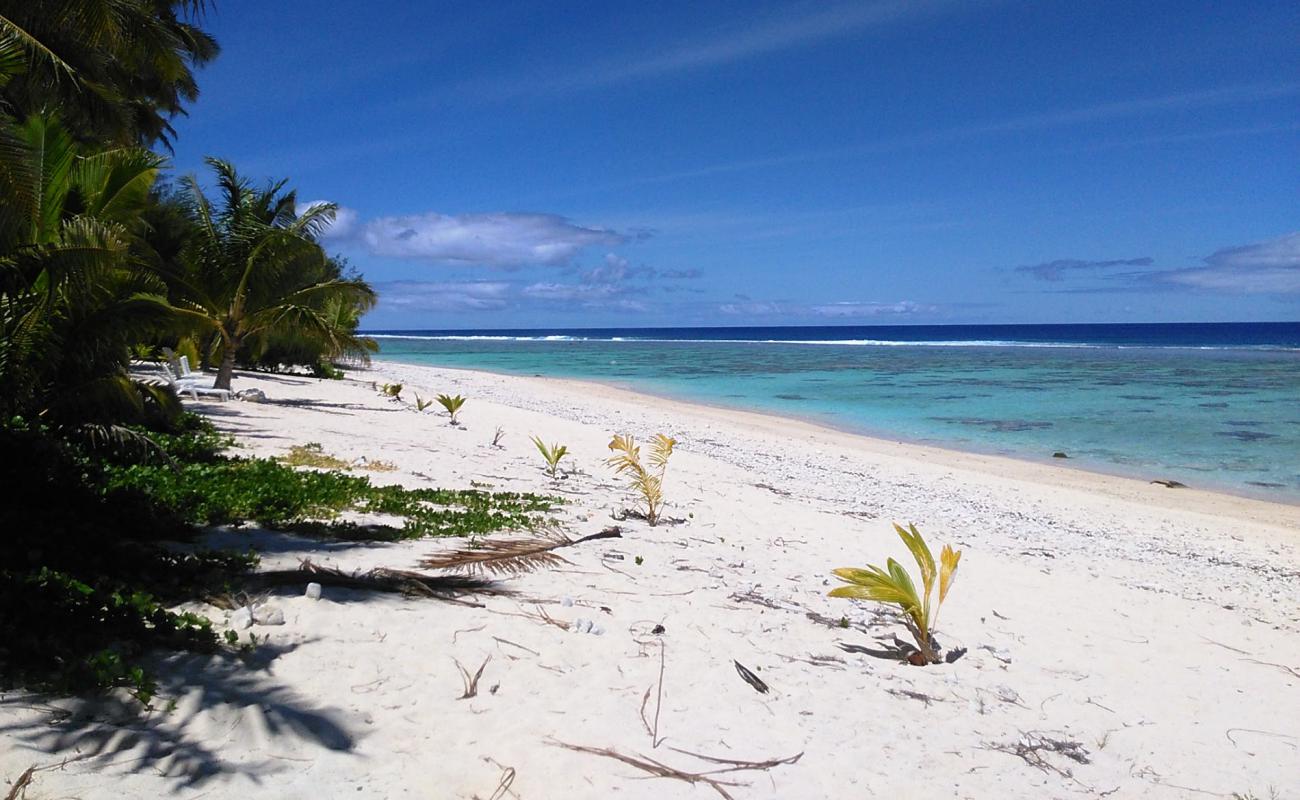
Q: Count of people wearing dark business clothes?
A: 0